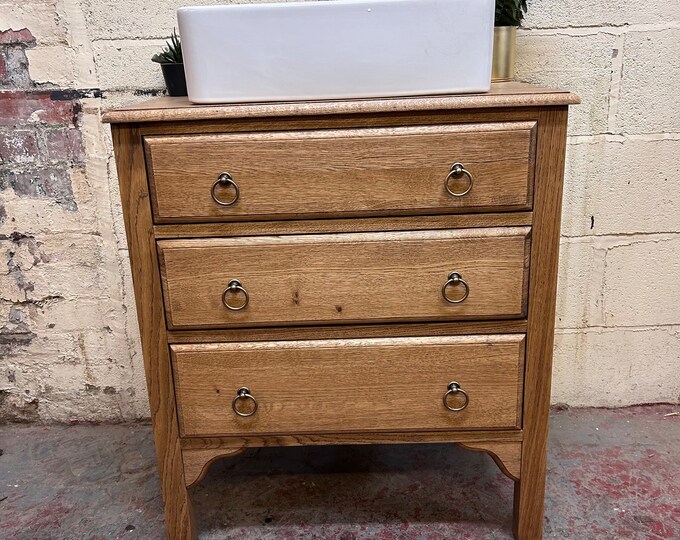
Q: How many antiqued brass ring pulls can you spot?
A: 6